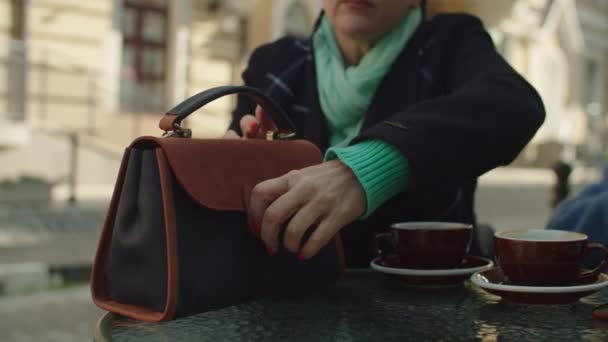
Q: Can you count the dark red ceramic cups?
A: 2